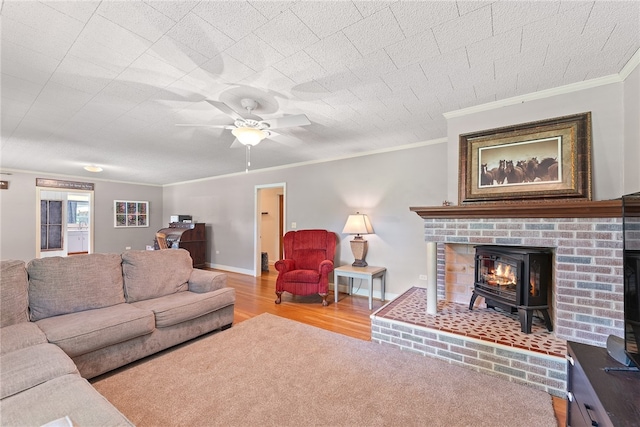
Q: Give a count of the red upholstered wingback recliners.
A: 1